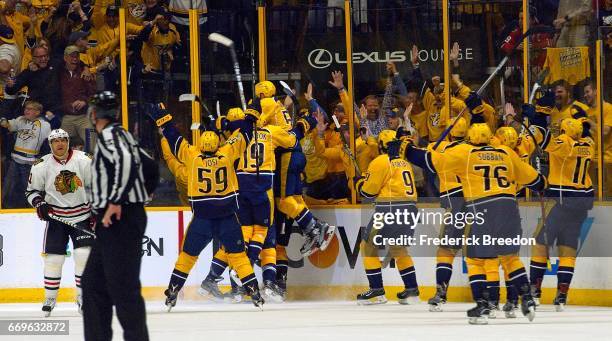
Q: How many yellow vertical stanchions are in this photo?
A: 7